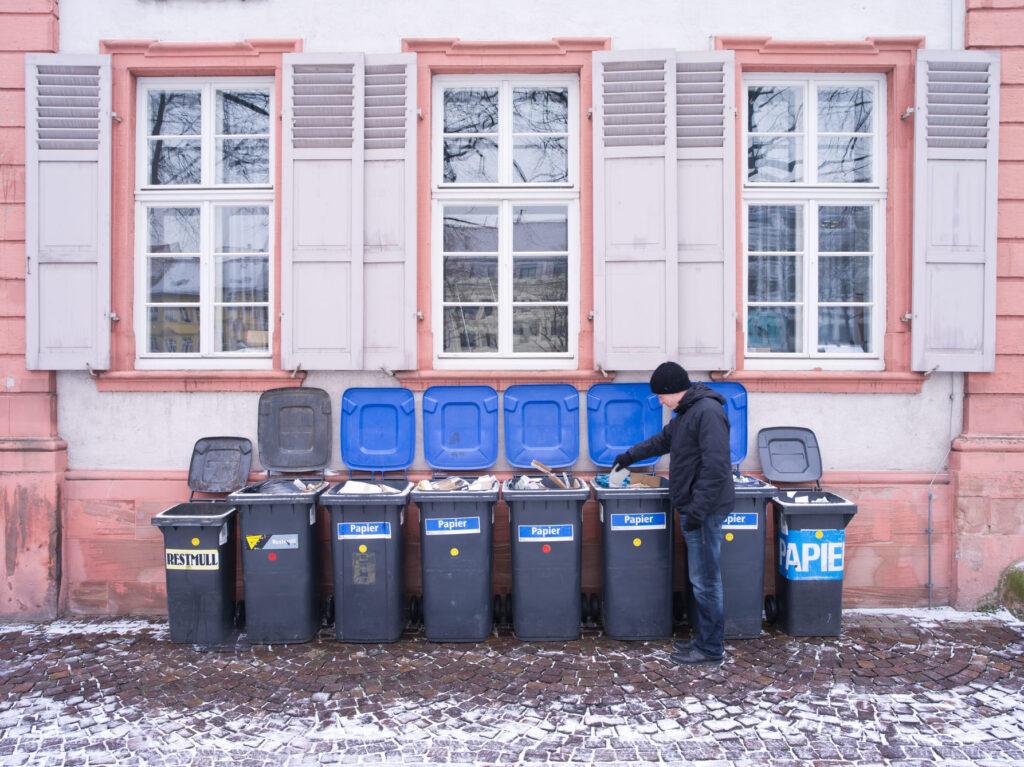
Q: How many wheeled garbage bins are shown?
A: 8